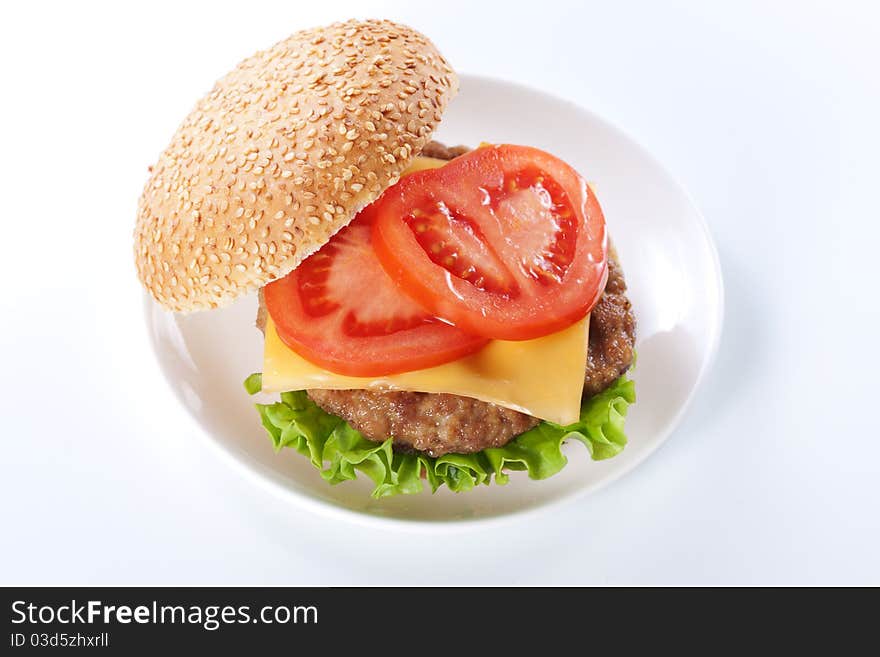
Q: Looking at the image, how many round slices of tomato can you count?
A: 2